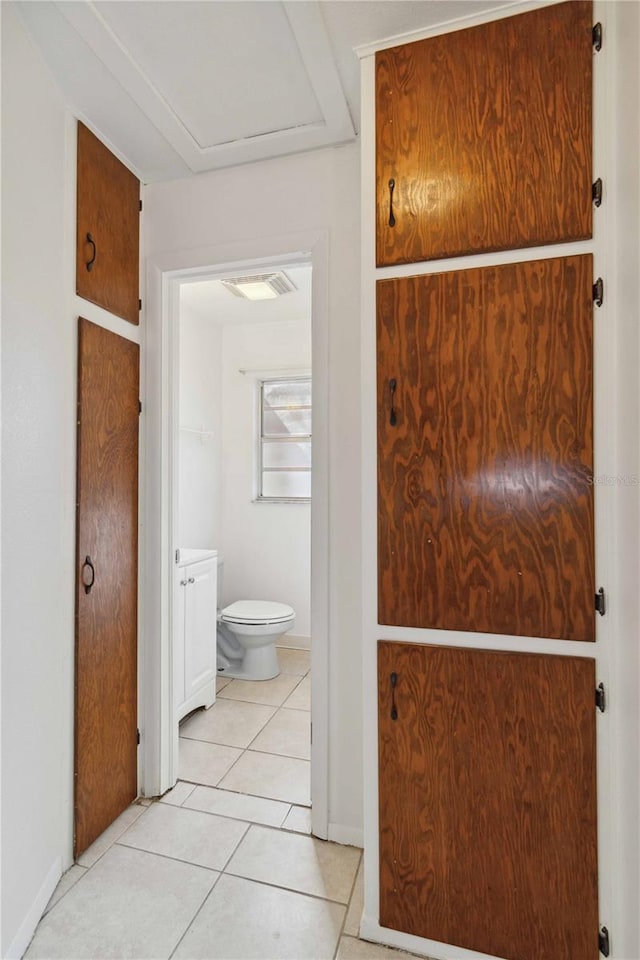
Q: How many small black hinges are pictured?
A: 10